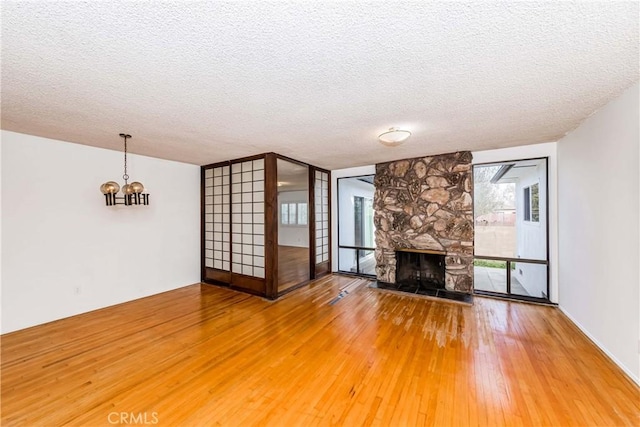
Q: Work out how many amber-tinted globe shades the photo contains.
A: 4